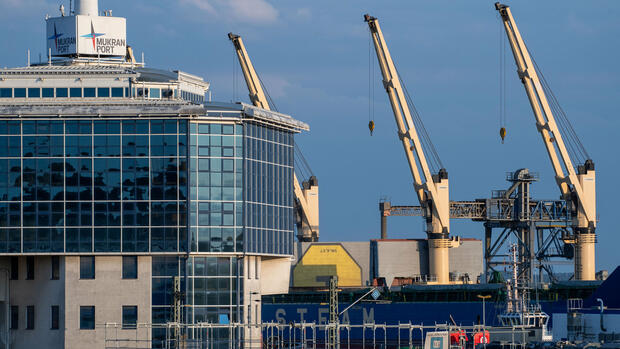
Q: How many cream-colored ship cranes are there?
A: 3